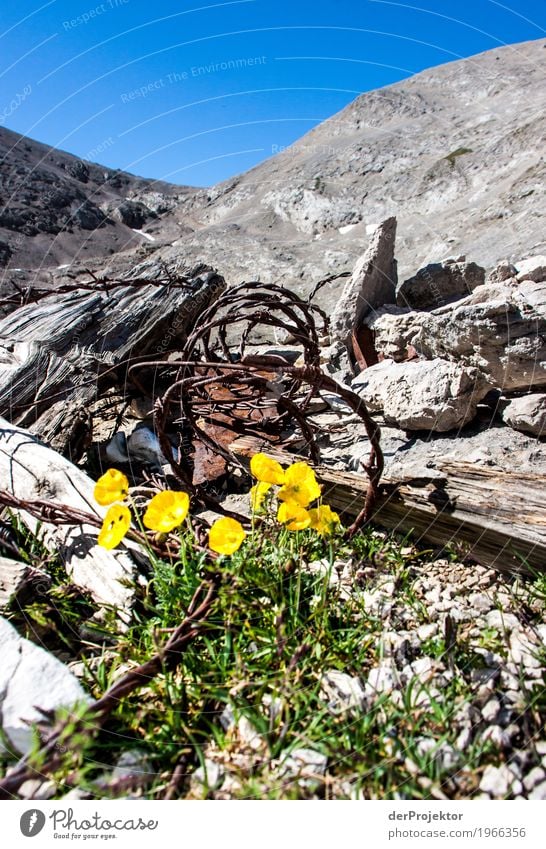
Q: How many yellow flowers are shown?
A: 9